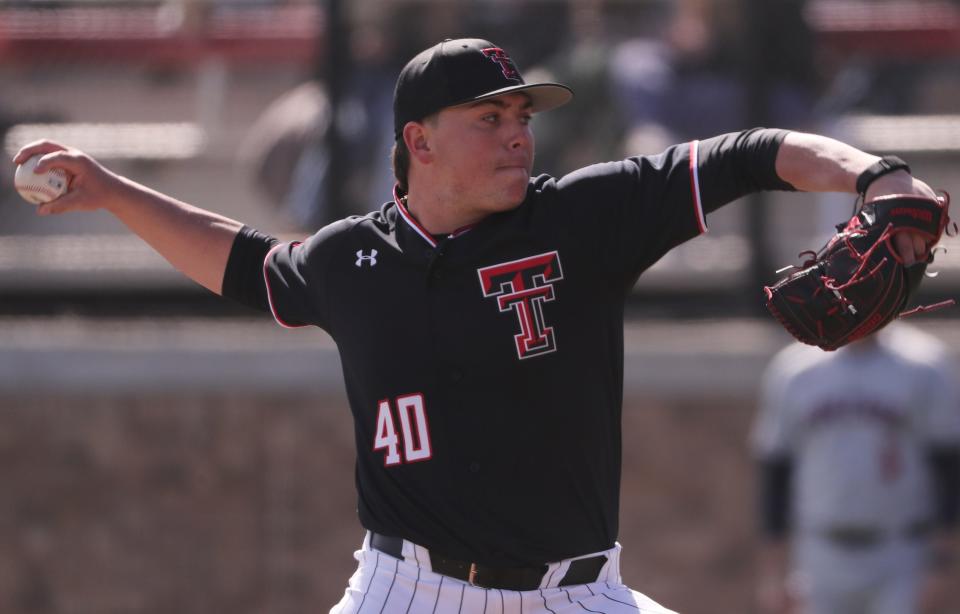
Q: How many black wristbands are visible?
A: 1